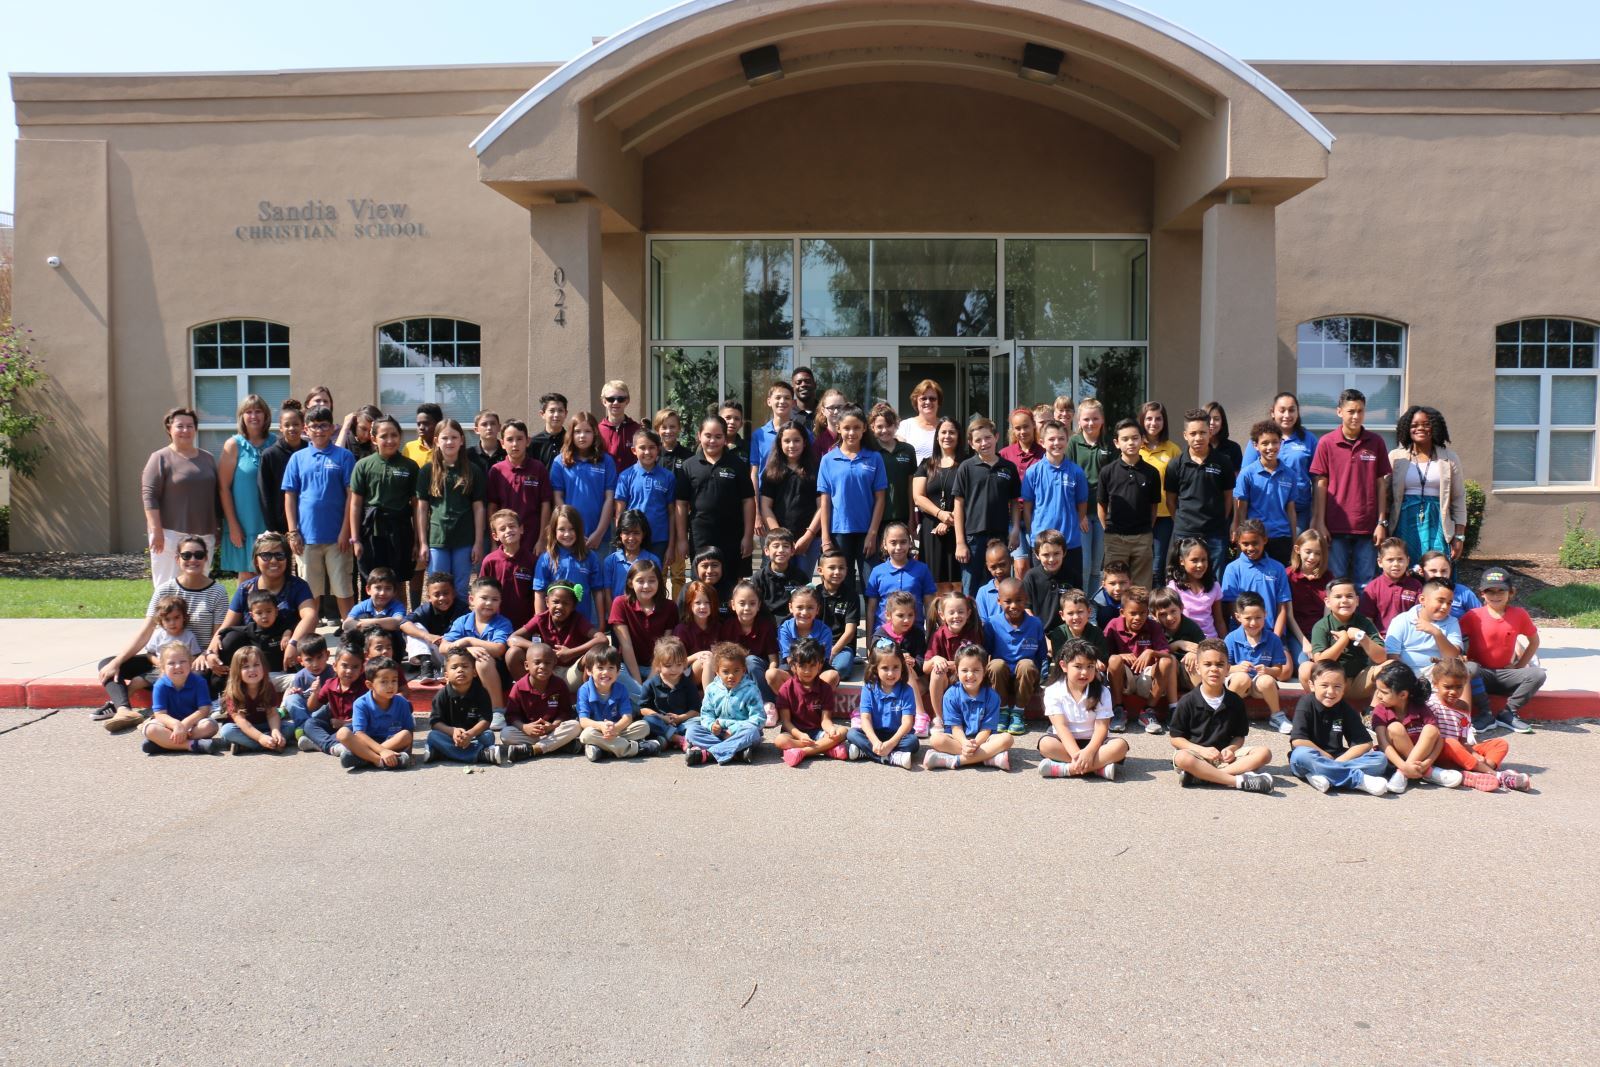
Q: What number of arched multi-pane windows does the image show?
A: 4